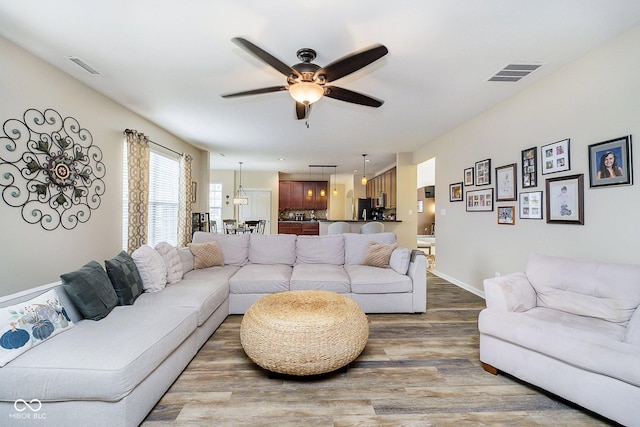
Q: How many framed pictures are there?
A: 11